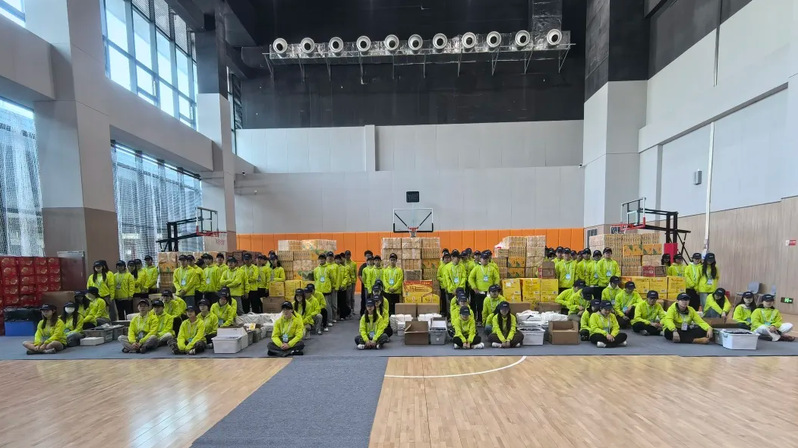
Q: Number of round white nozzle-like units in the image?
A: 11